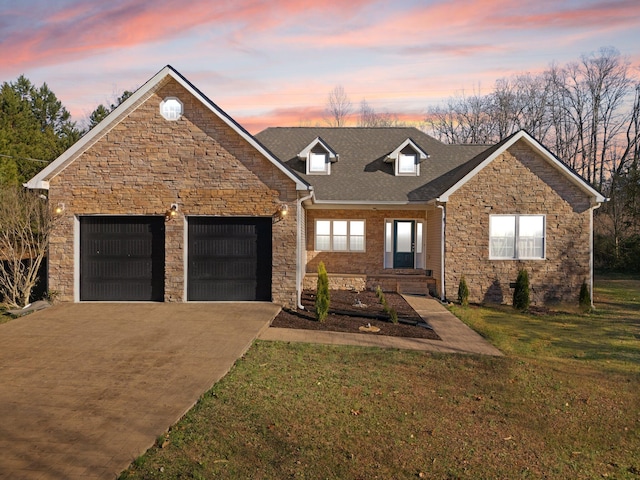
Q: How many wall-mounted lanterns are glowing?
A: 3